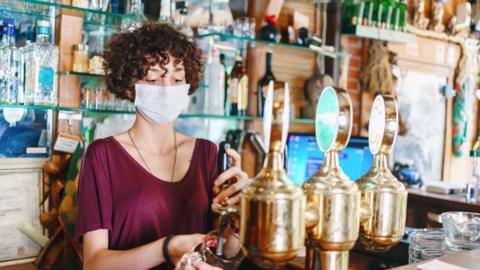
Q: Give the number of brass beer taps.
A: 3